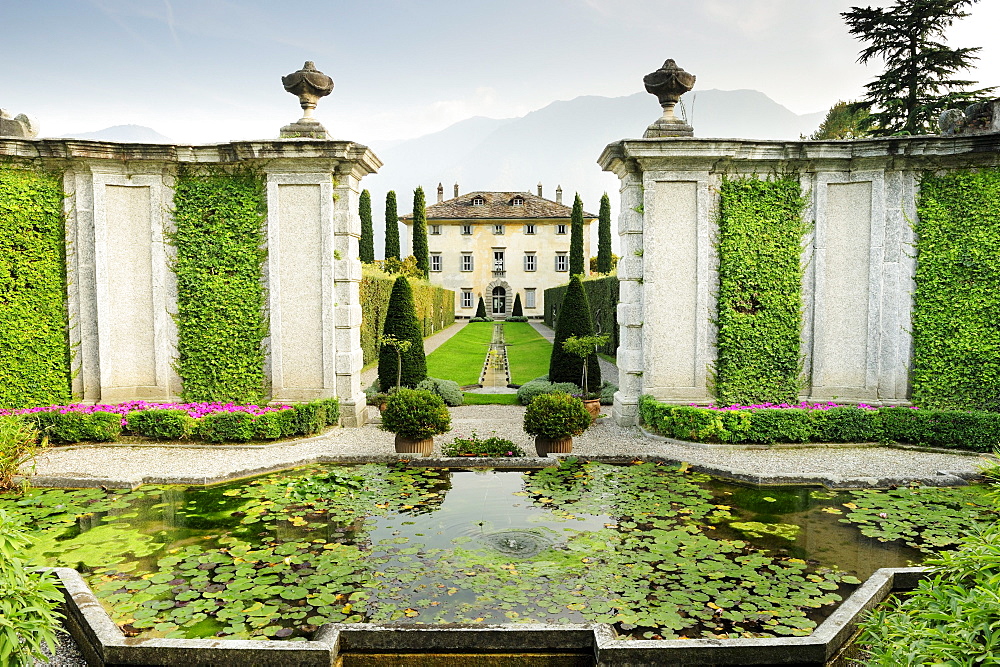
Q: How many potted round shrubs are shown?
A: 2